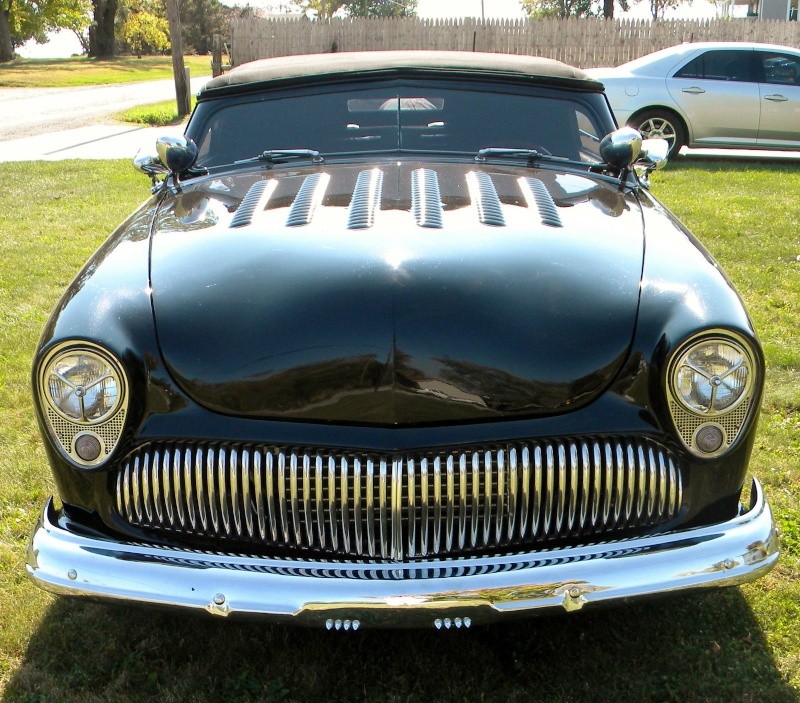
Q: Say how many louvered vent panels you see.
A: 6